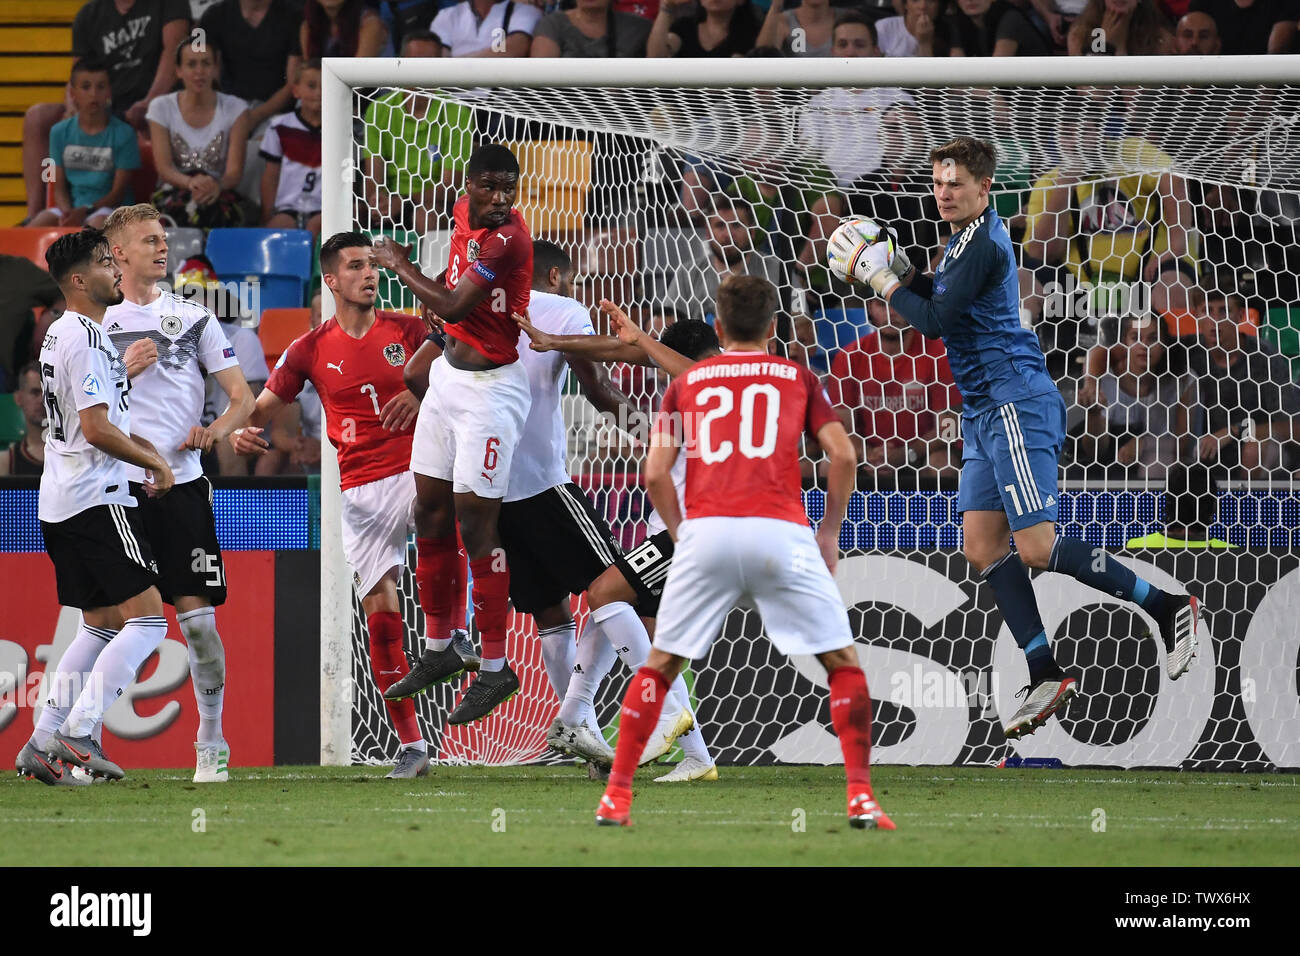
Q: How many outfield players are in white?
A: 4